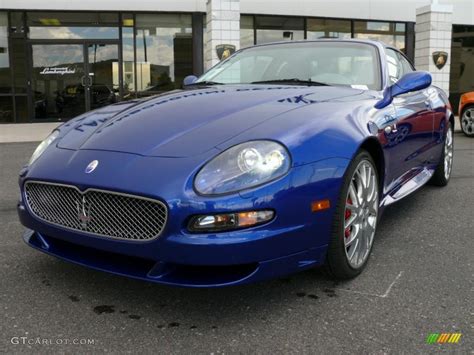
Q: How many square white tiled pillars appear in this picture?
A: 2